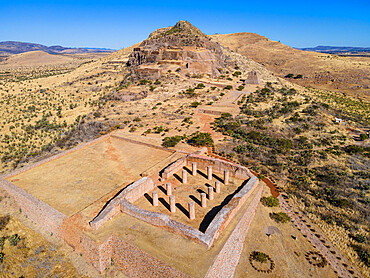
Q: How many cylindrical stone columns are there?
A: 11